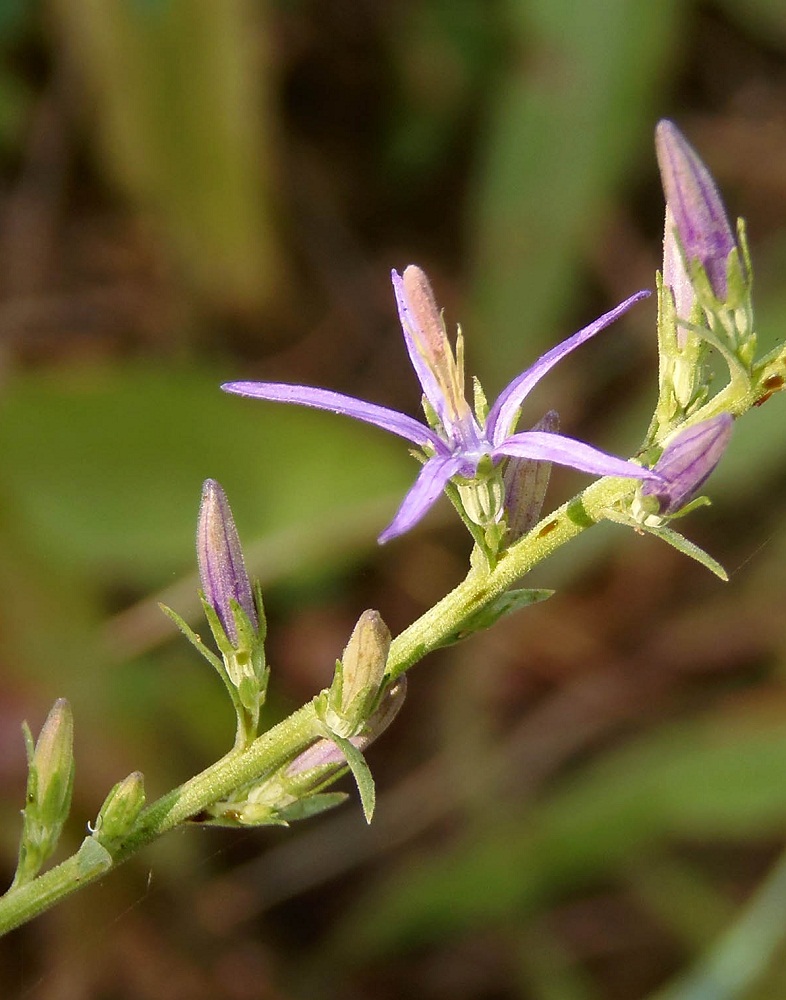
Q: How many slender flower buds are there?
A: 9